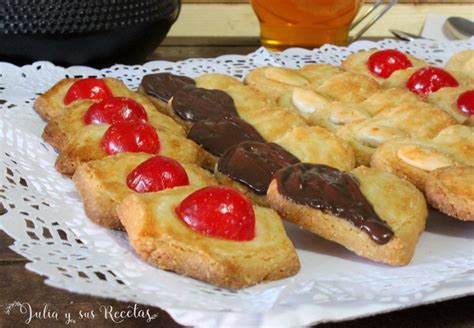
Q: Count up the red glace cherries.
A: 8